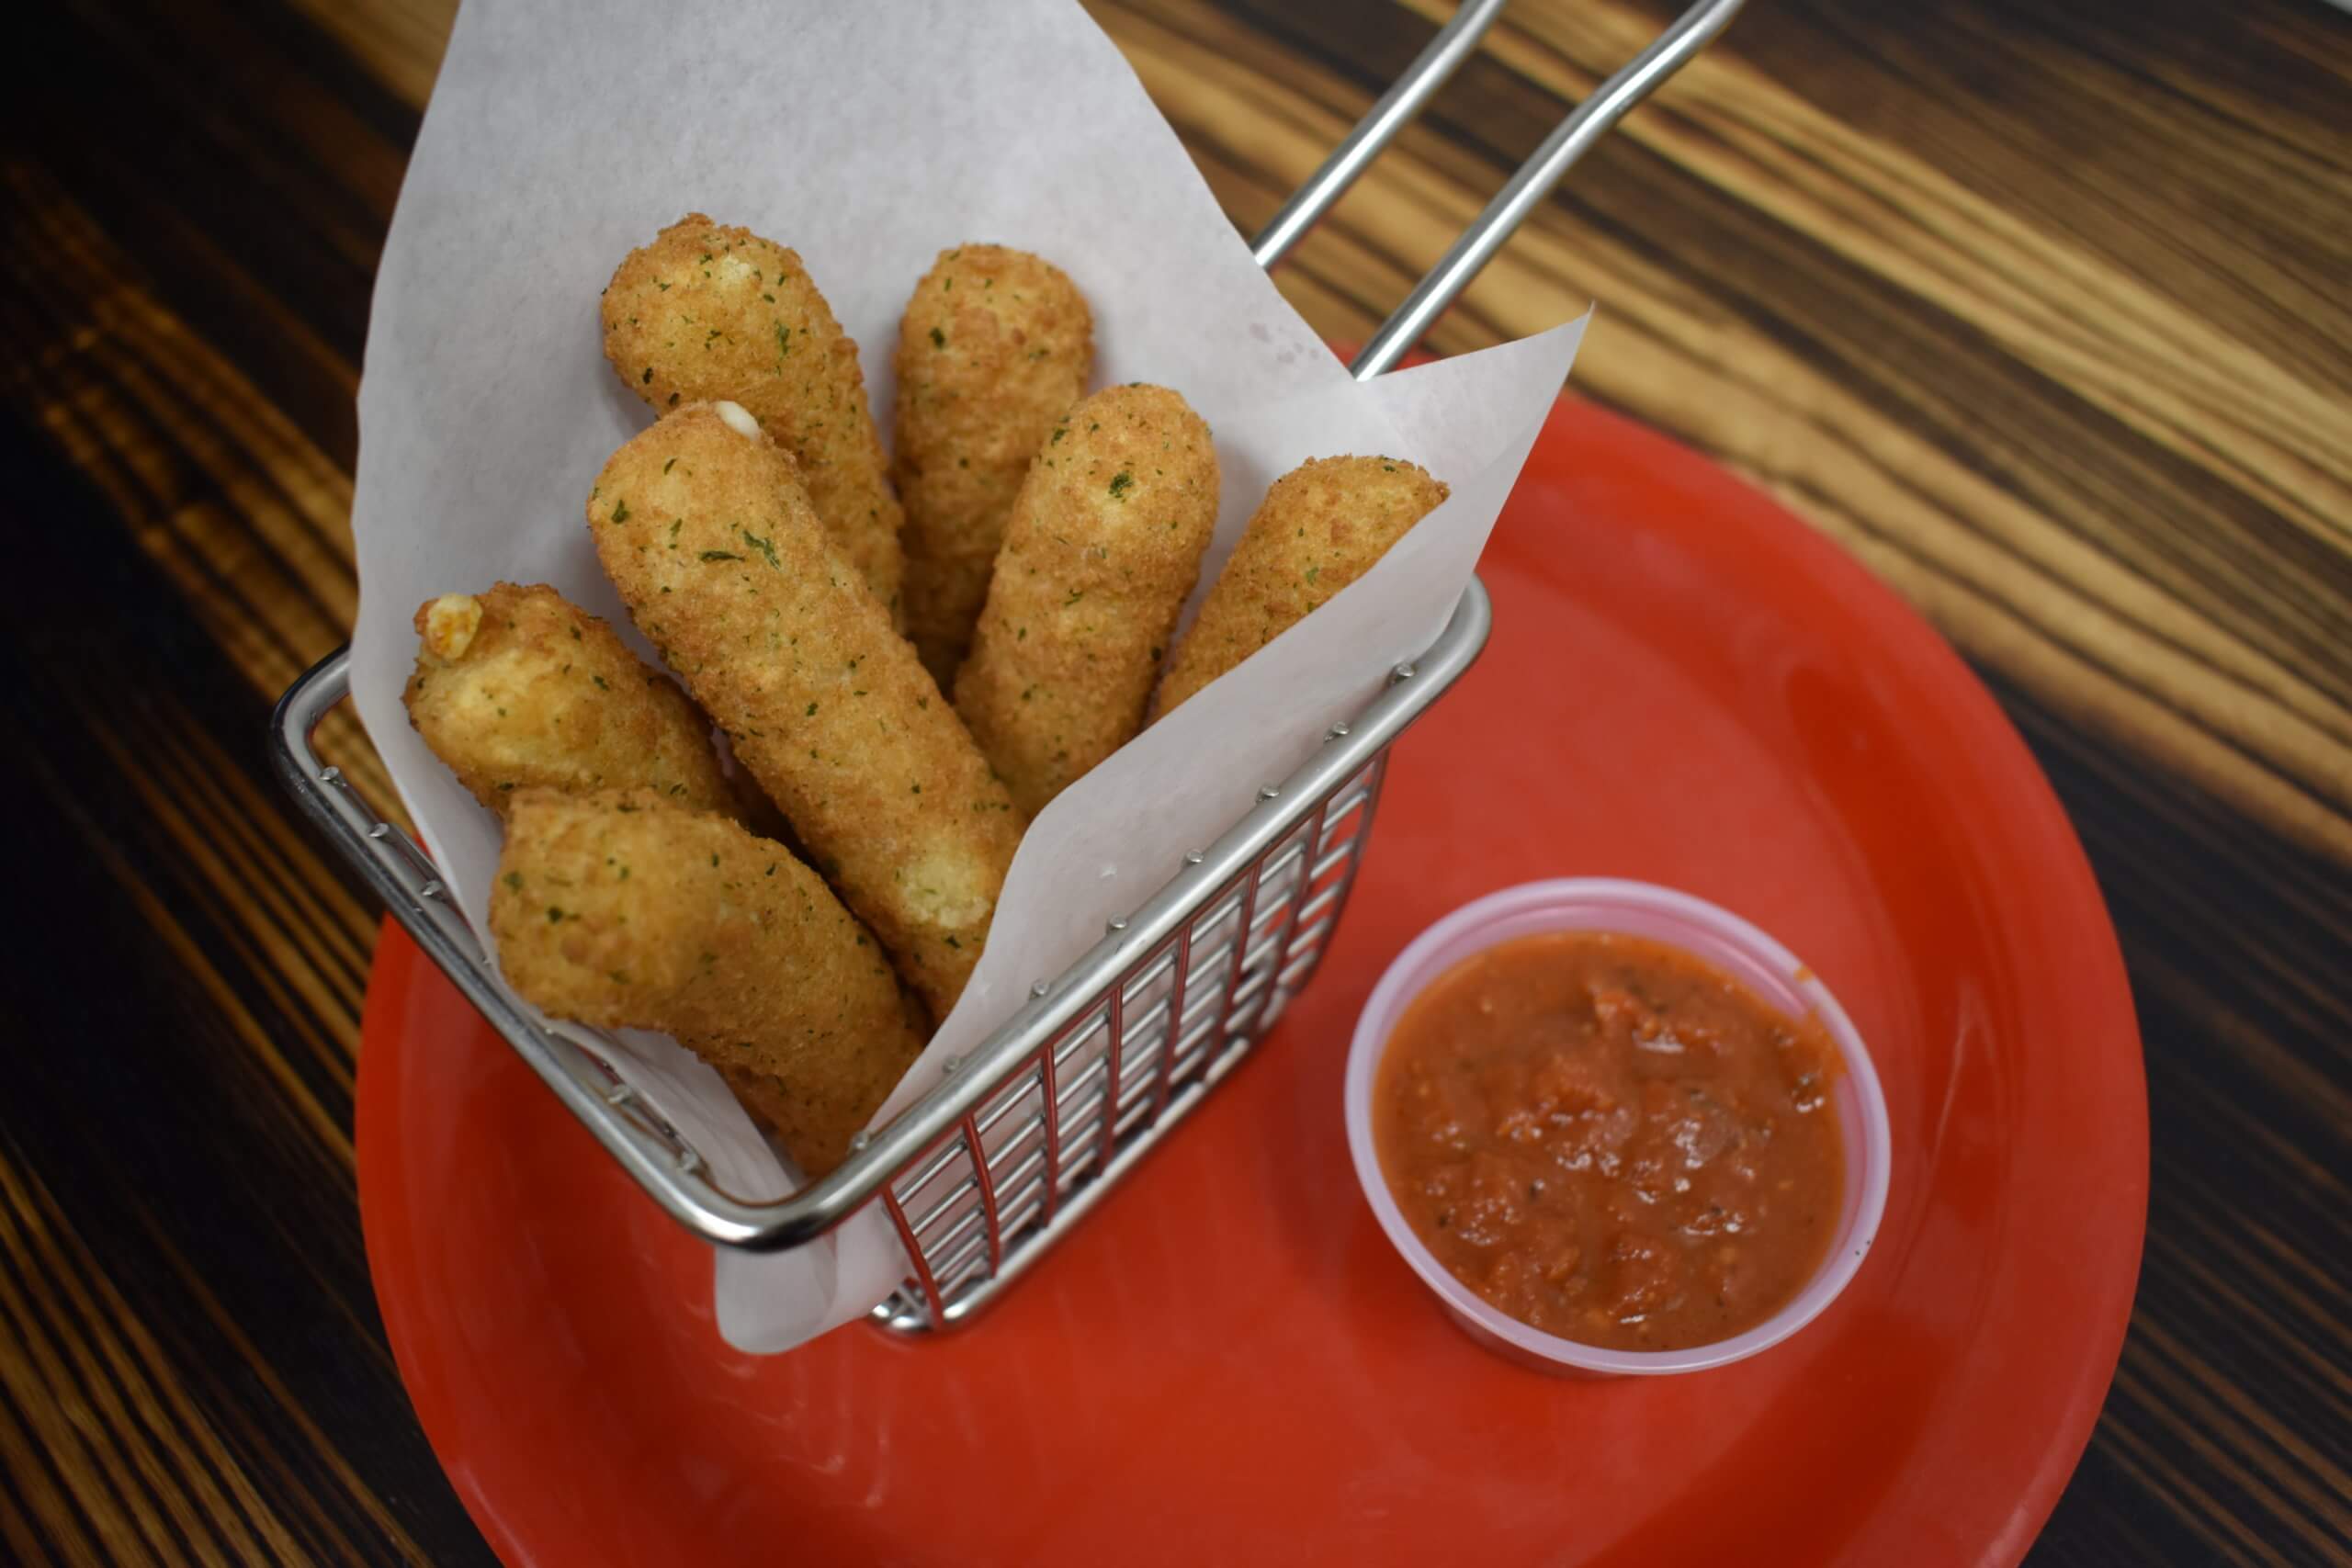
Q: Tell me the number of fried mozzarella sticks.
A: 7